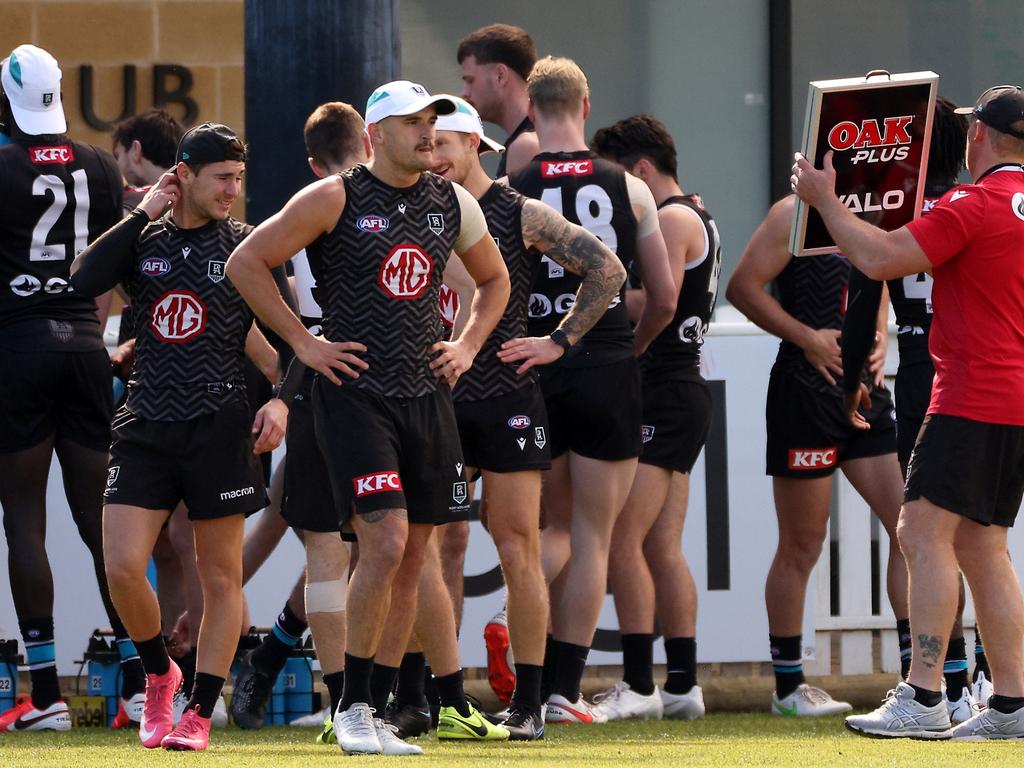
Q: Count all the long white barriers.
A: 1